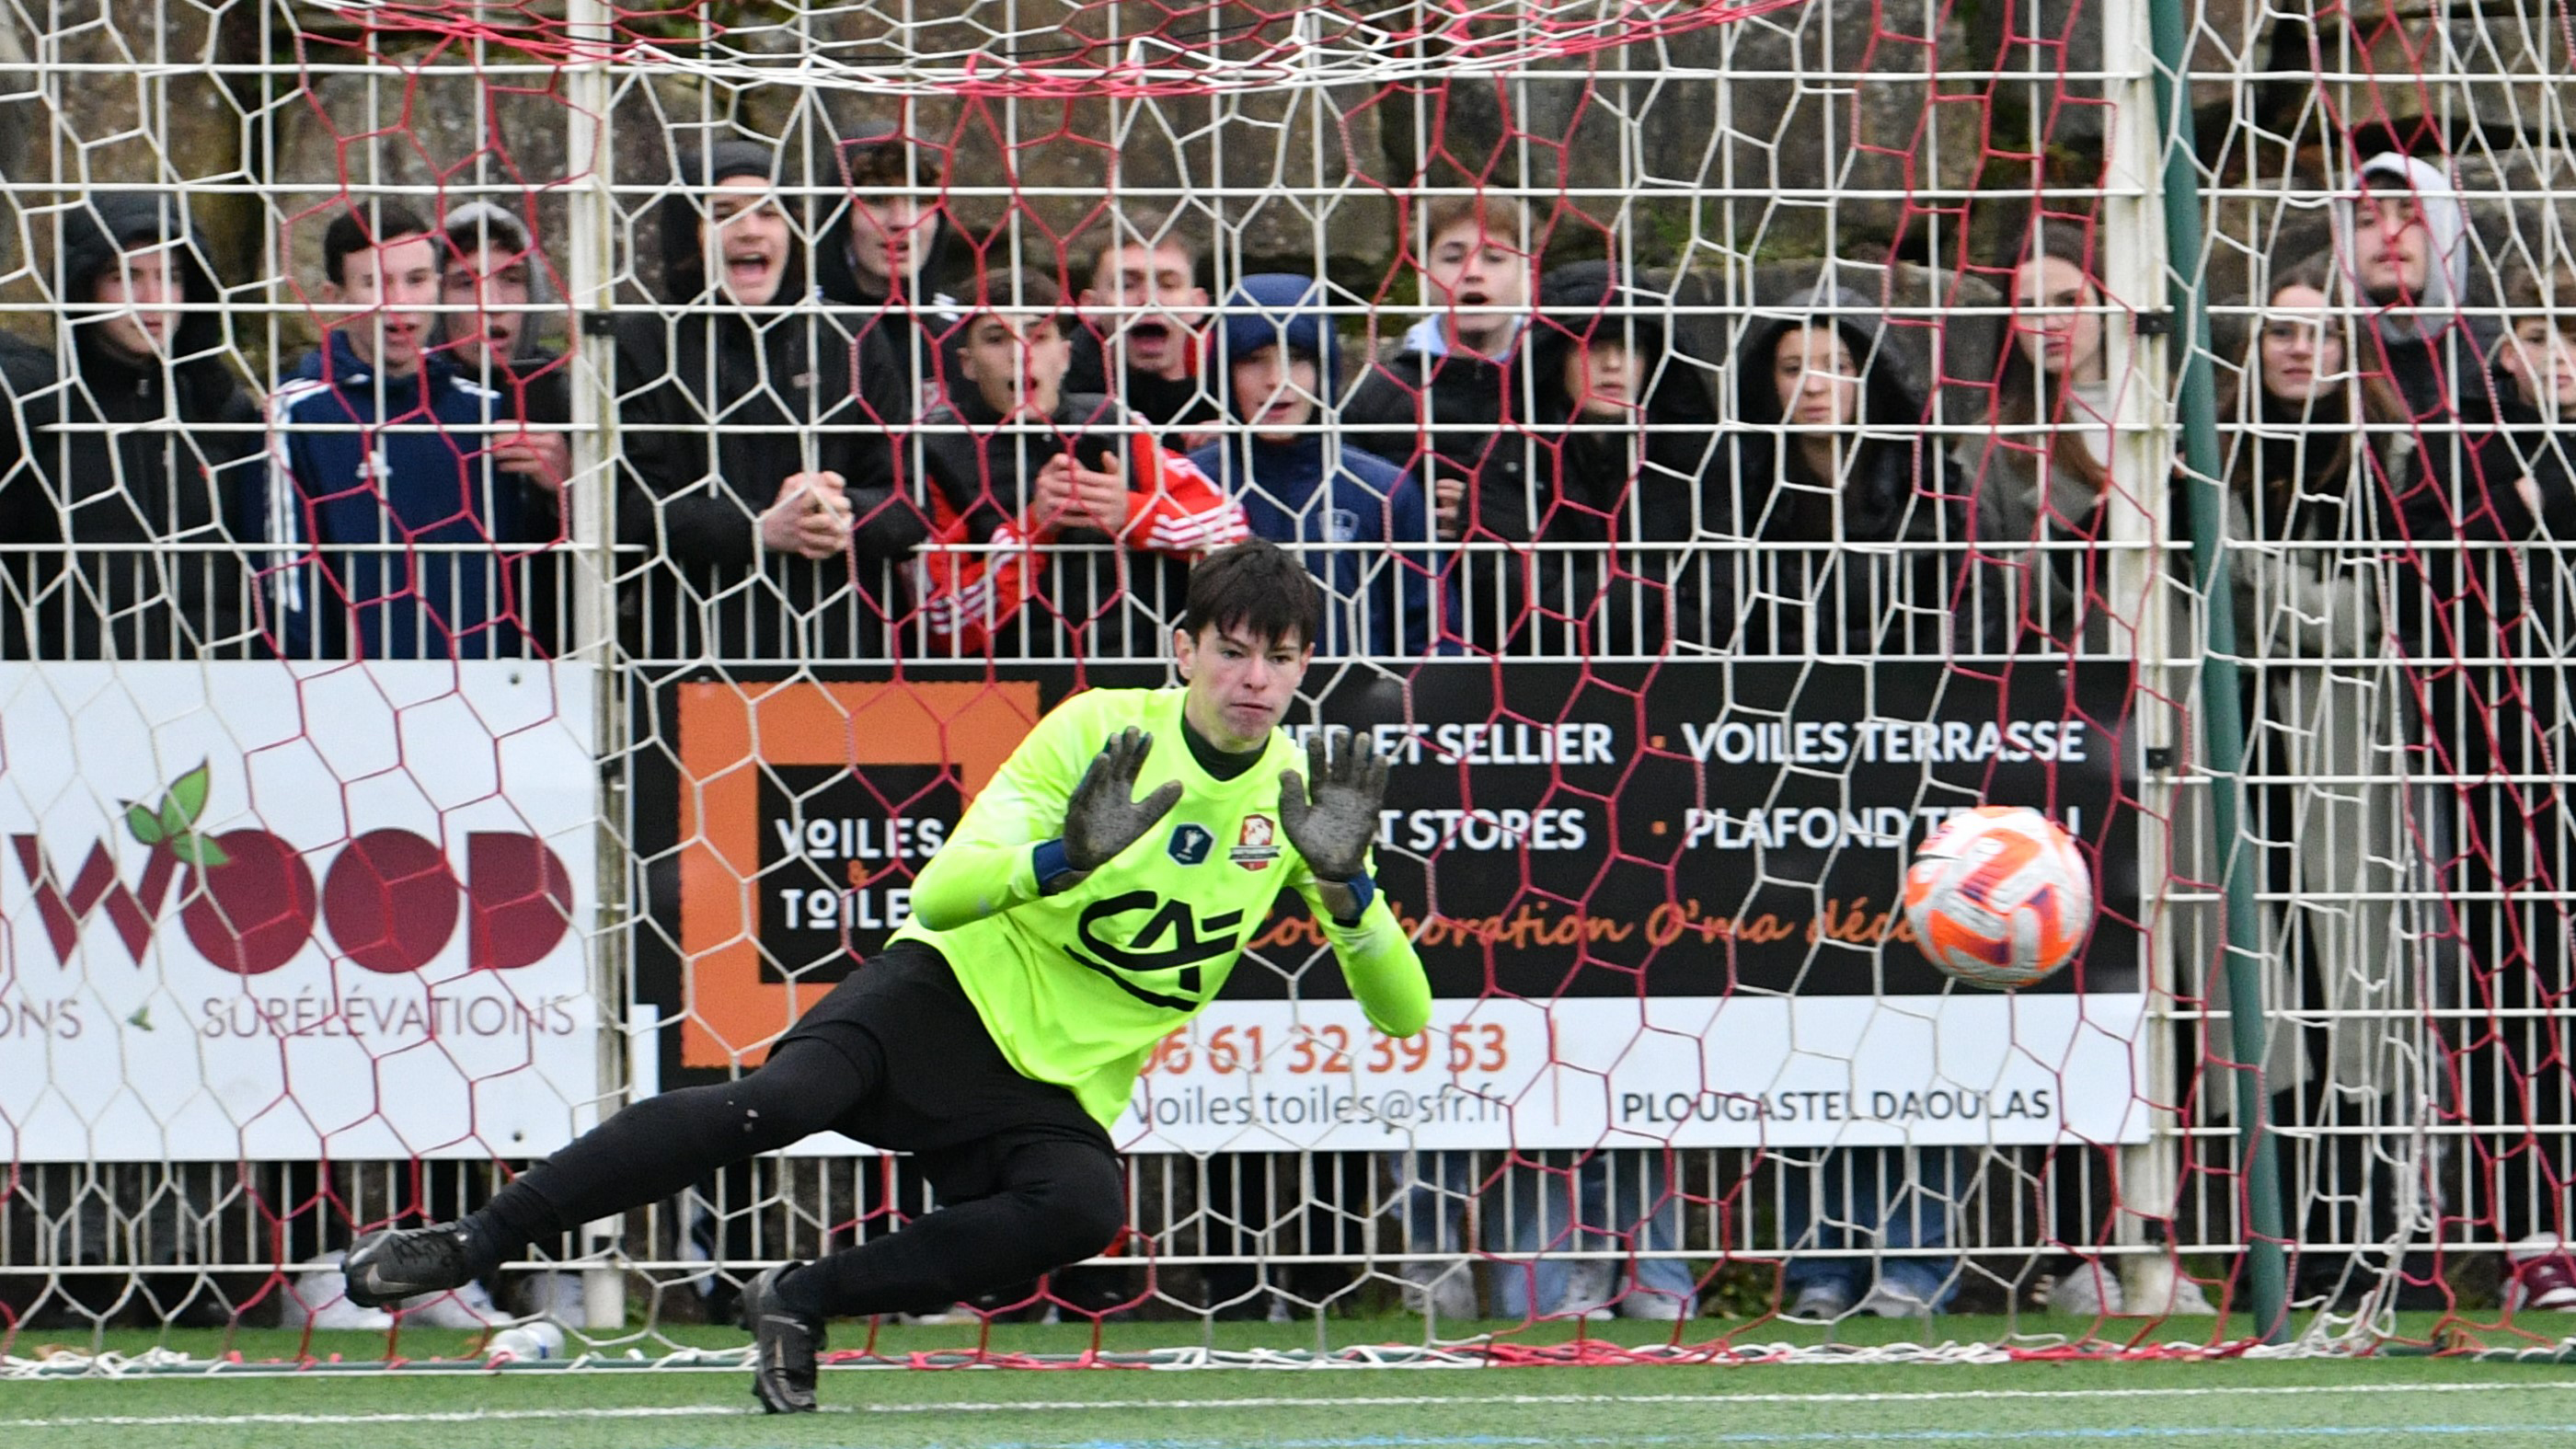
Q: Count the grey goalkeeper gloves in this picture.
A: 2